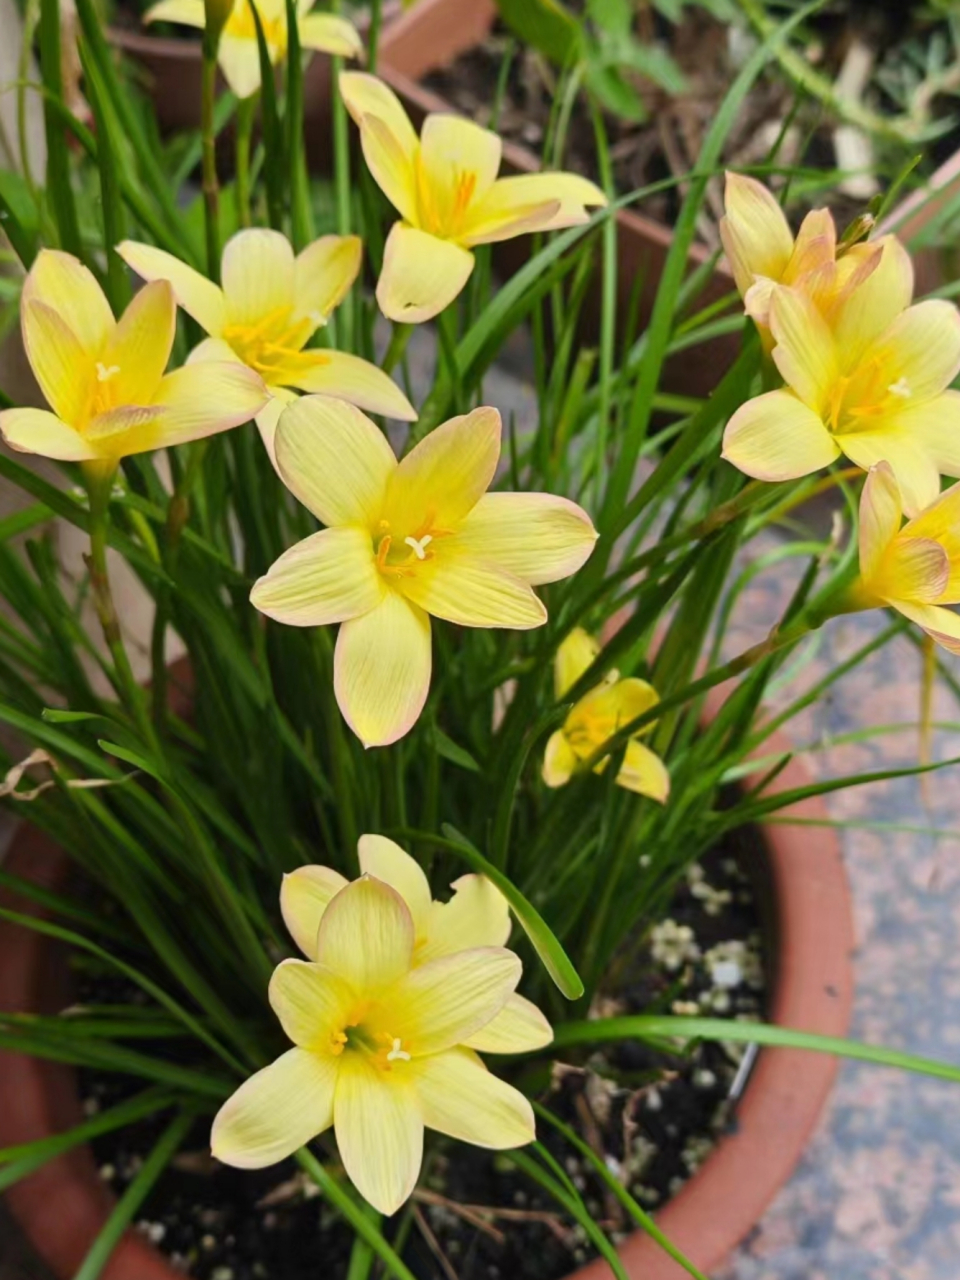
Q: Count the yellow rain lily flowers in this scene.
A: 11